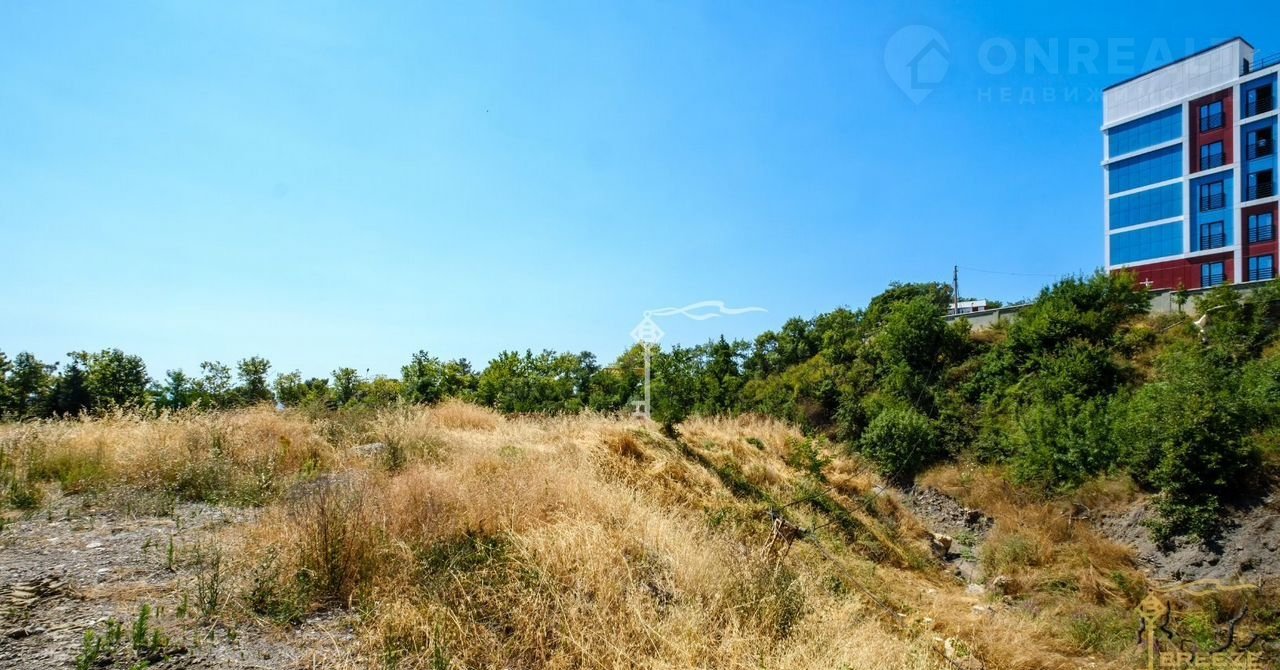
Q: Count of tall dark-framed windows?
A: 10